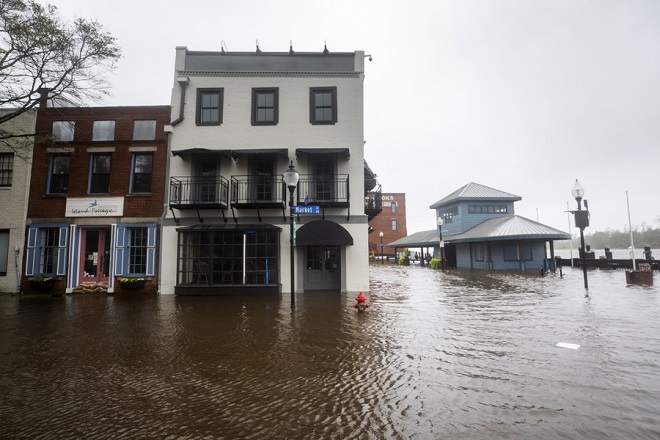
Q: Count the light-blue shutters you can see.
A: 4